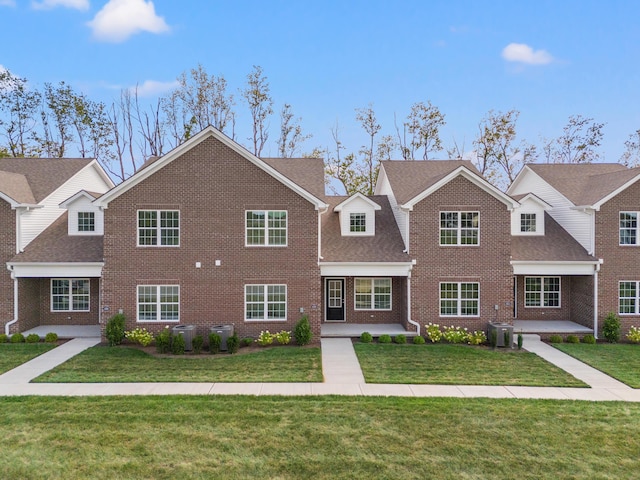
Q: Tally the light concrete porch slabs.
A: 3